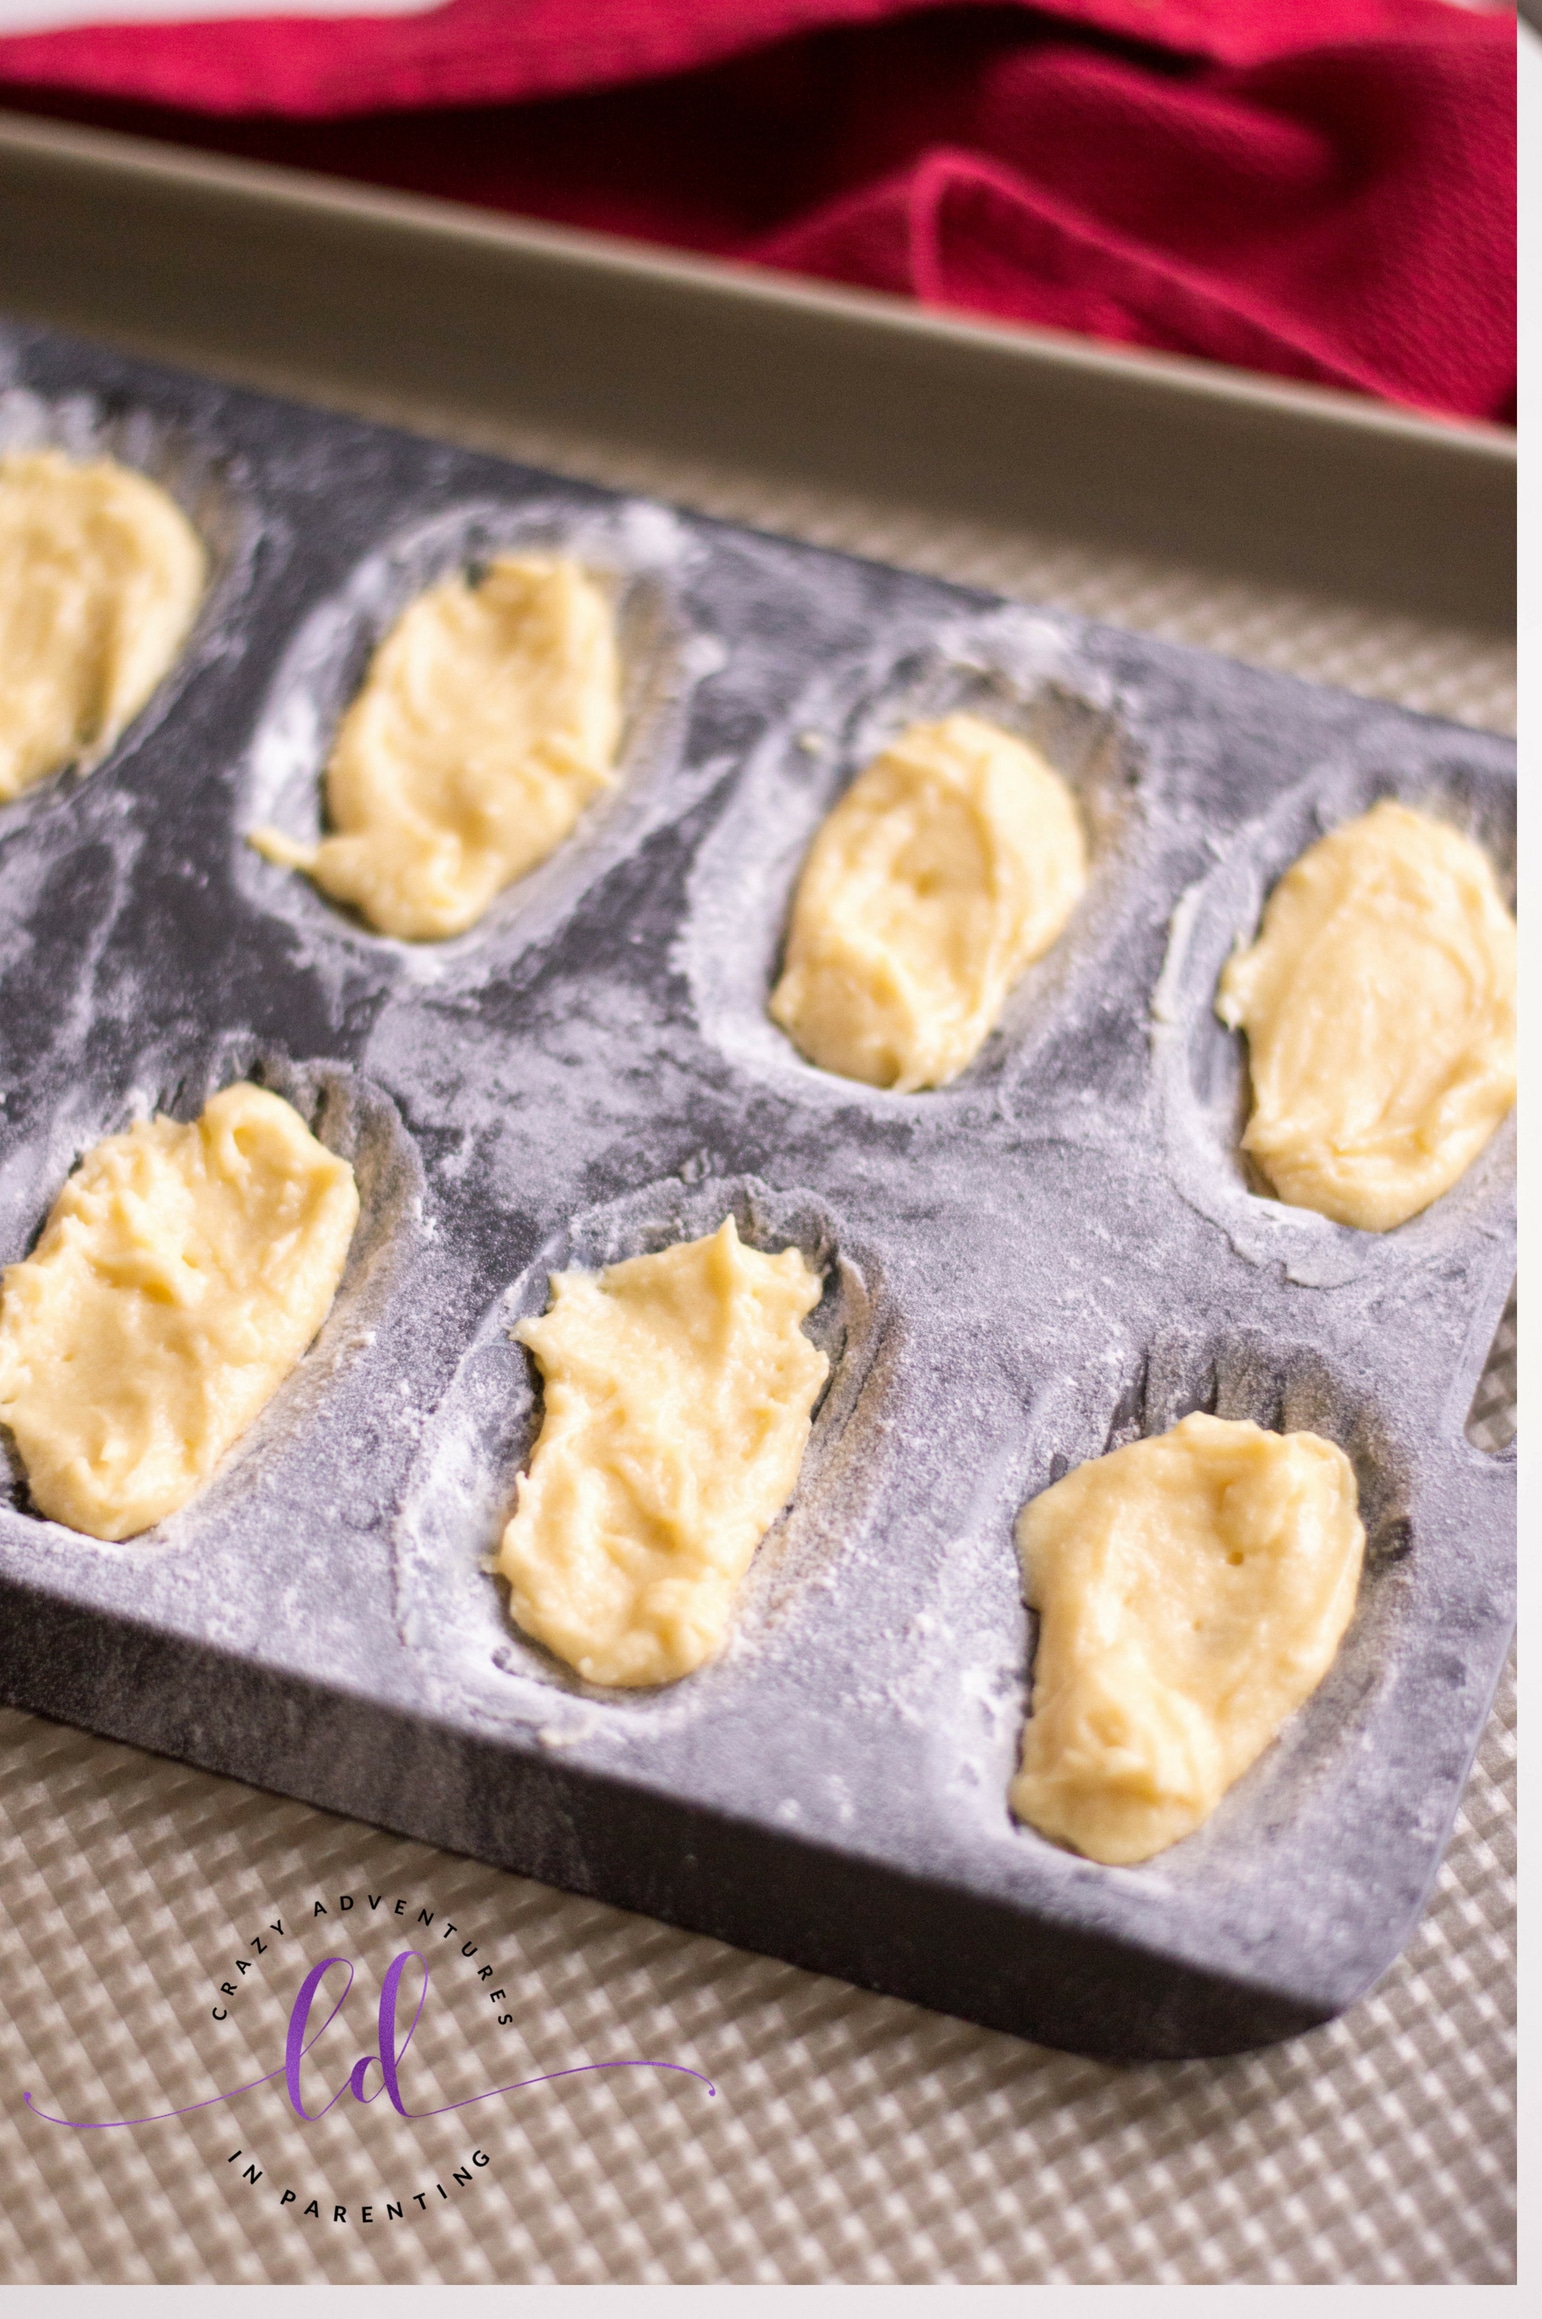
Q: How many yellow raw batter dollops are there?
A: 7